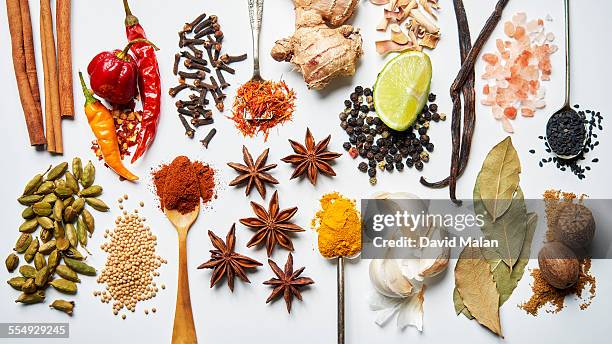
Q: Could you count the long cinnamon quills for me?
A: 3